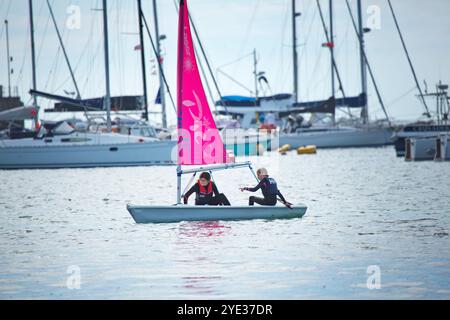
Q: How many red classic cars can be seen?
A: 0